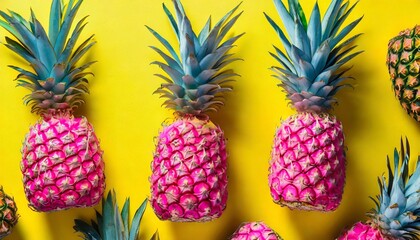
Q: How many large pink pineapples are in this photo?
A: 3